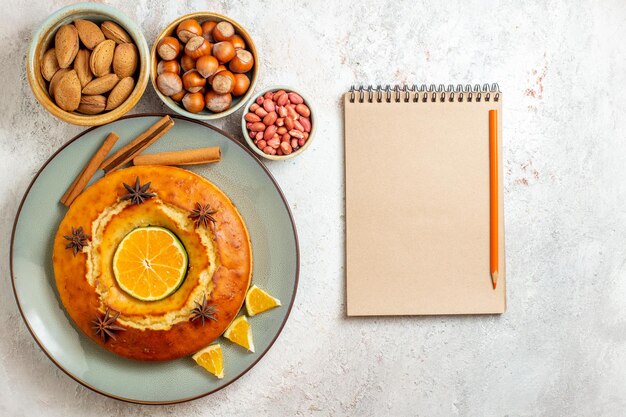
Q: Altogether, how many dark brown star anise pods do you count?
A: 5